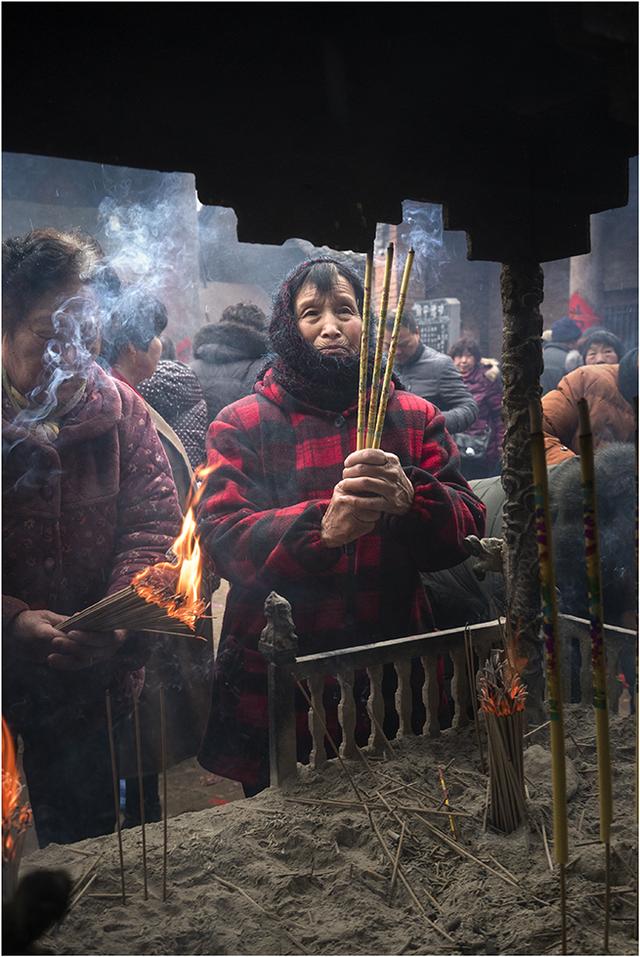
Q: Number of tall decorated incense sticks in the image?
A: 5